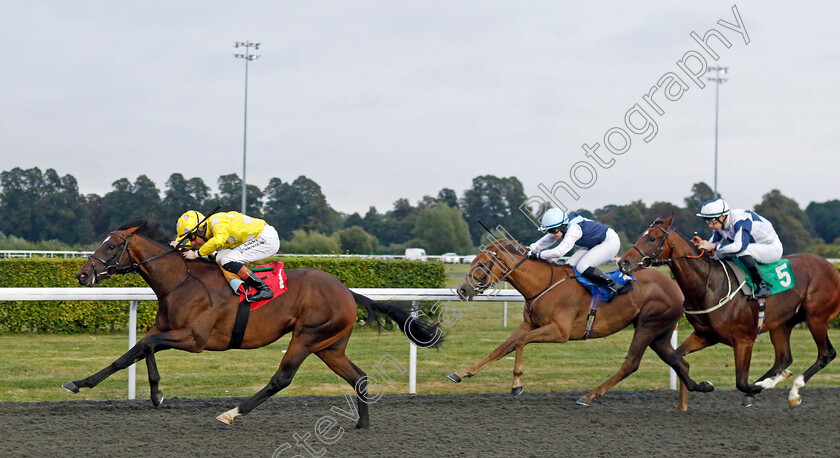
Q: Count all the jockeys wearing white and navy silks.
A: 2